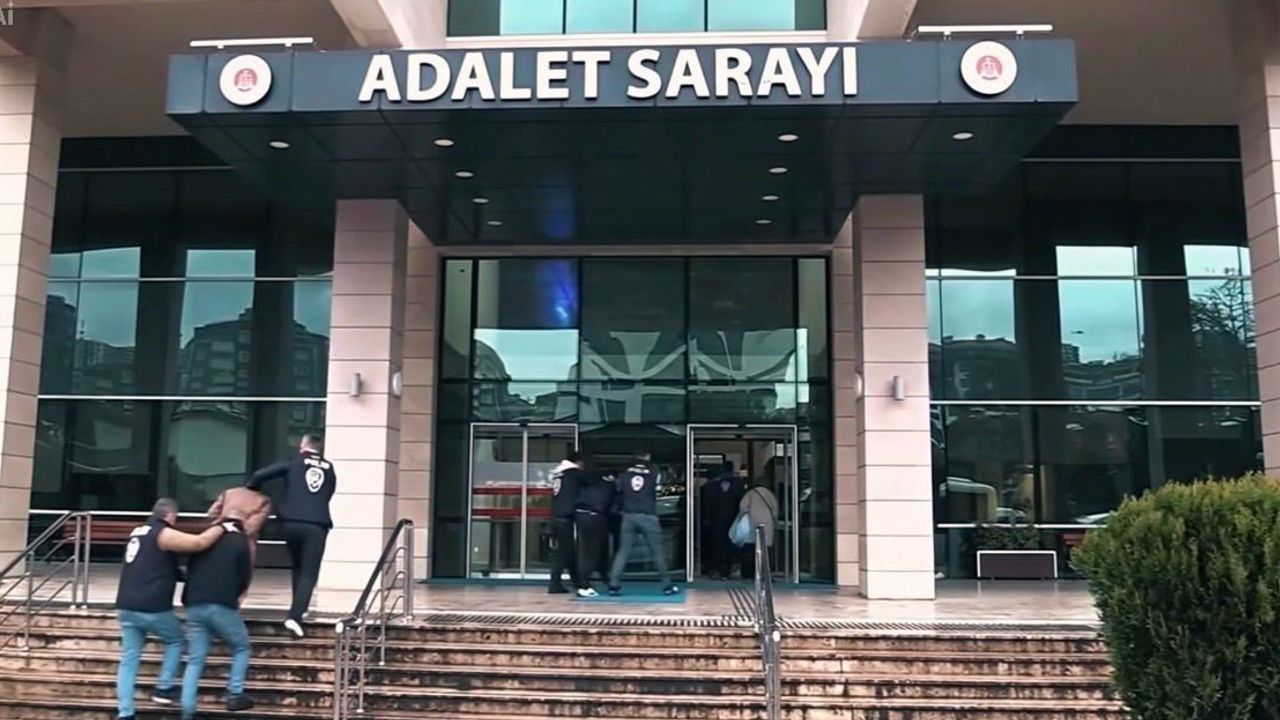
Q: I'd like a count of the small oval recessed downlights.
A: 10